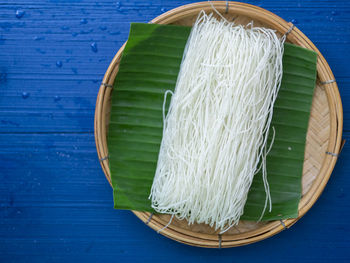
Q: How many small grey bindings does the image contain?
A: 9